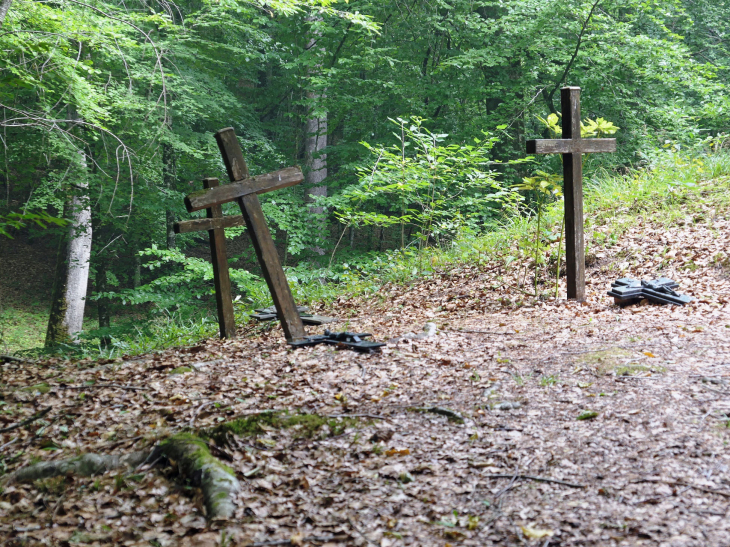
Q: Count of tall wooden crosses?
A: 3